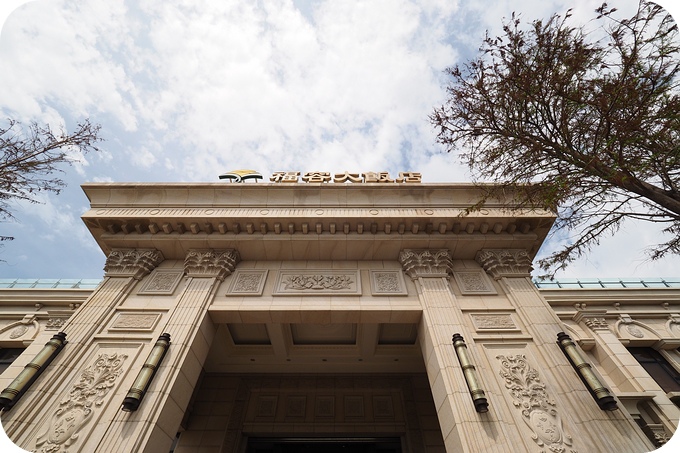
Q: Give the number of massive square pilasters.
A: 4